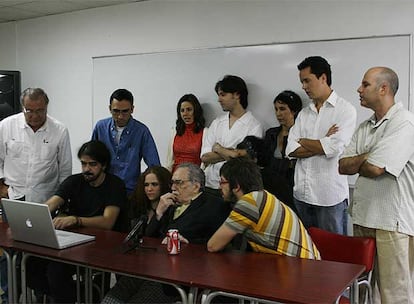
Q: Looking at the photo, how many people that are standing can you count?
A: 7